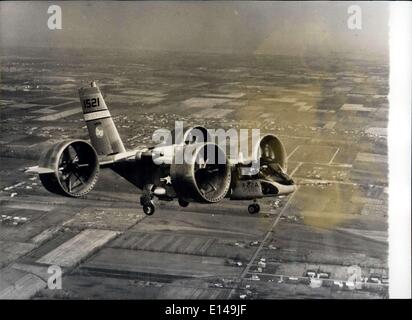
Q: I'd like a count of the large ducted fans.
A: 4